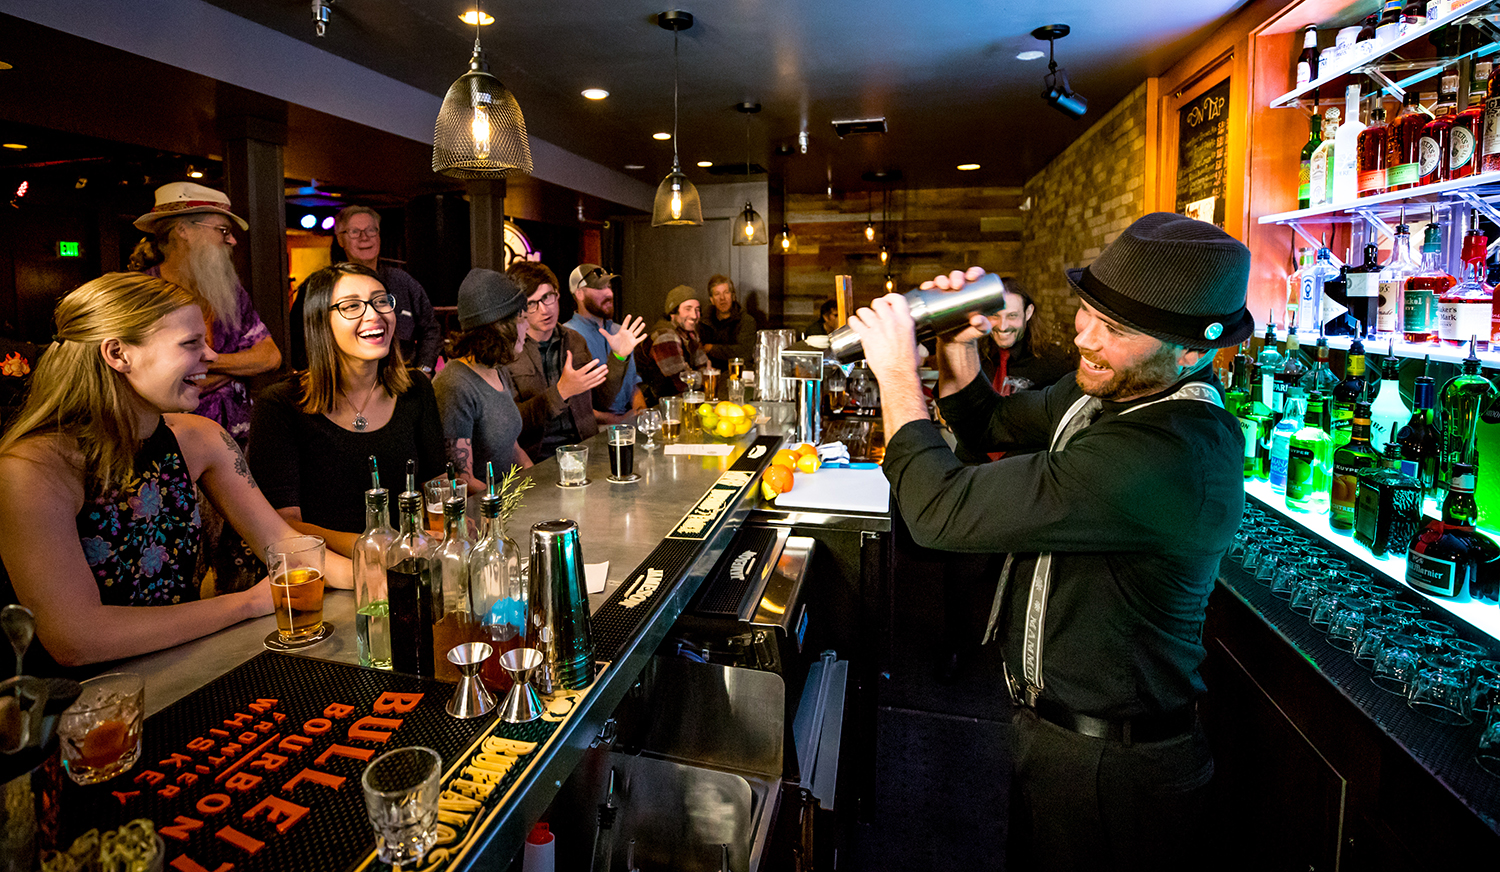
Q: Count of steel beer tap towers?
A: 1